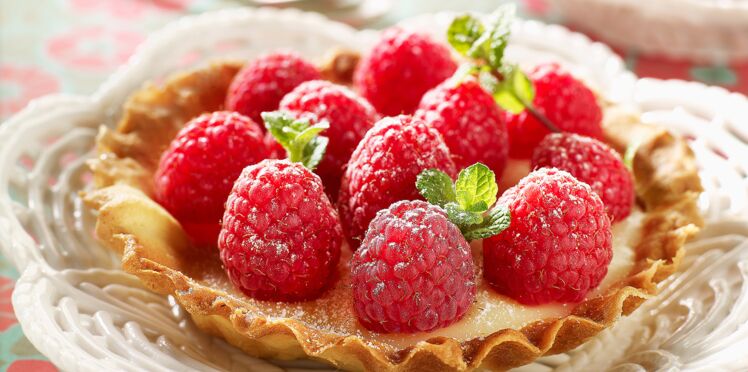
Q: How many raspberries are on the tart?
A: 11